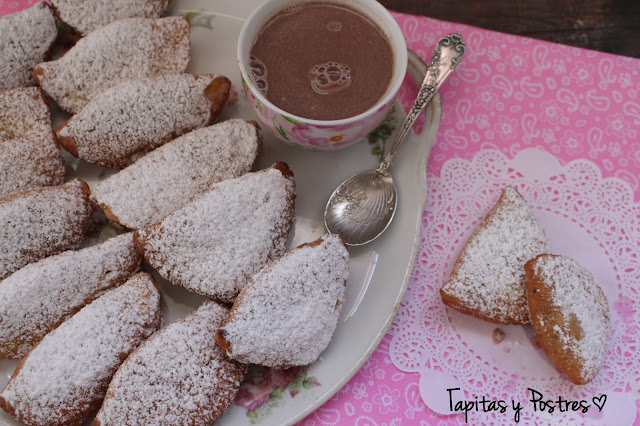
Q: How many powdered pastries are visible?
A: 14